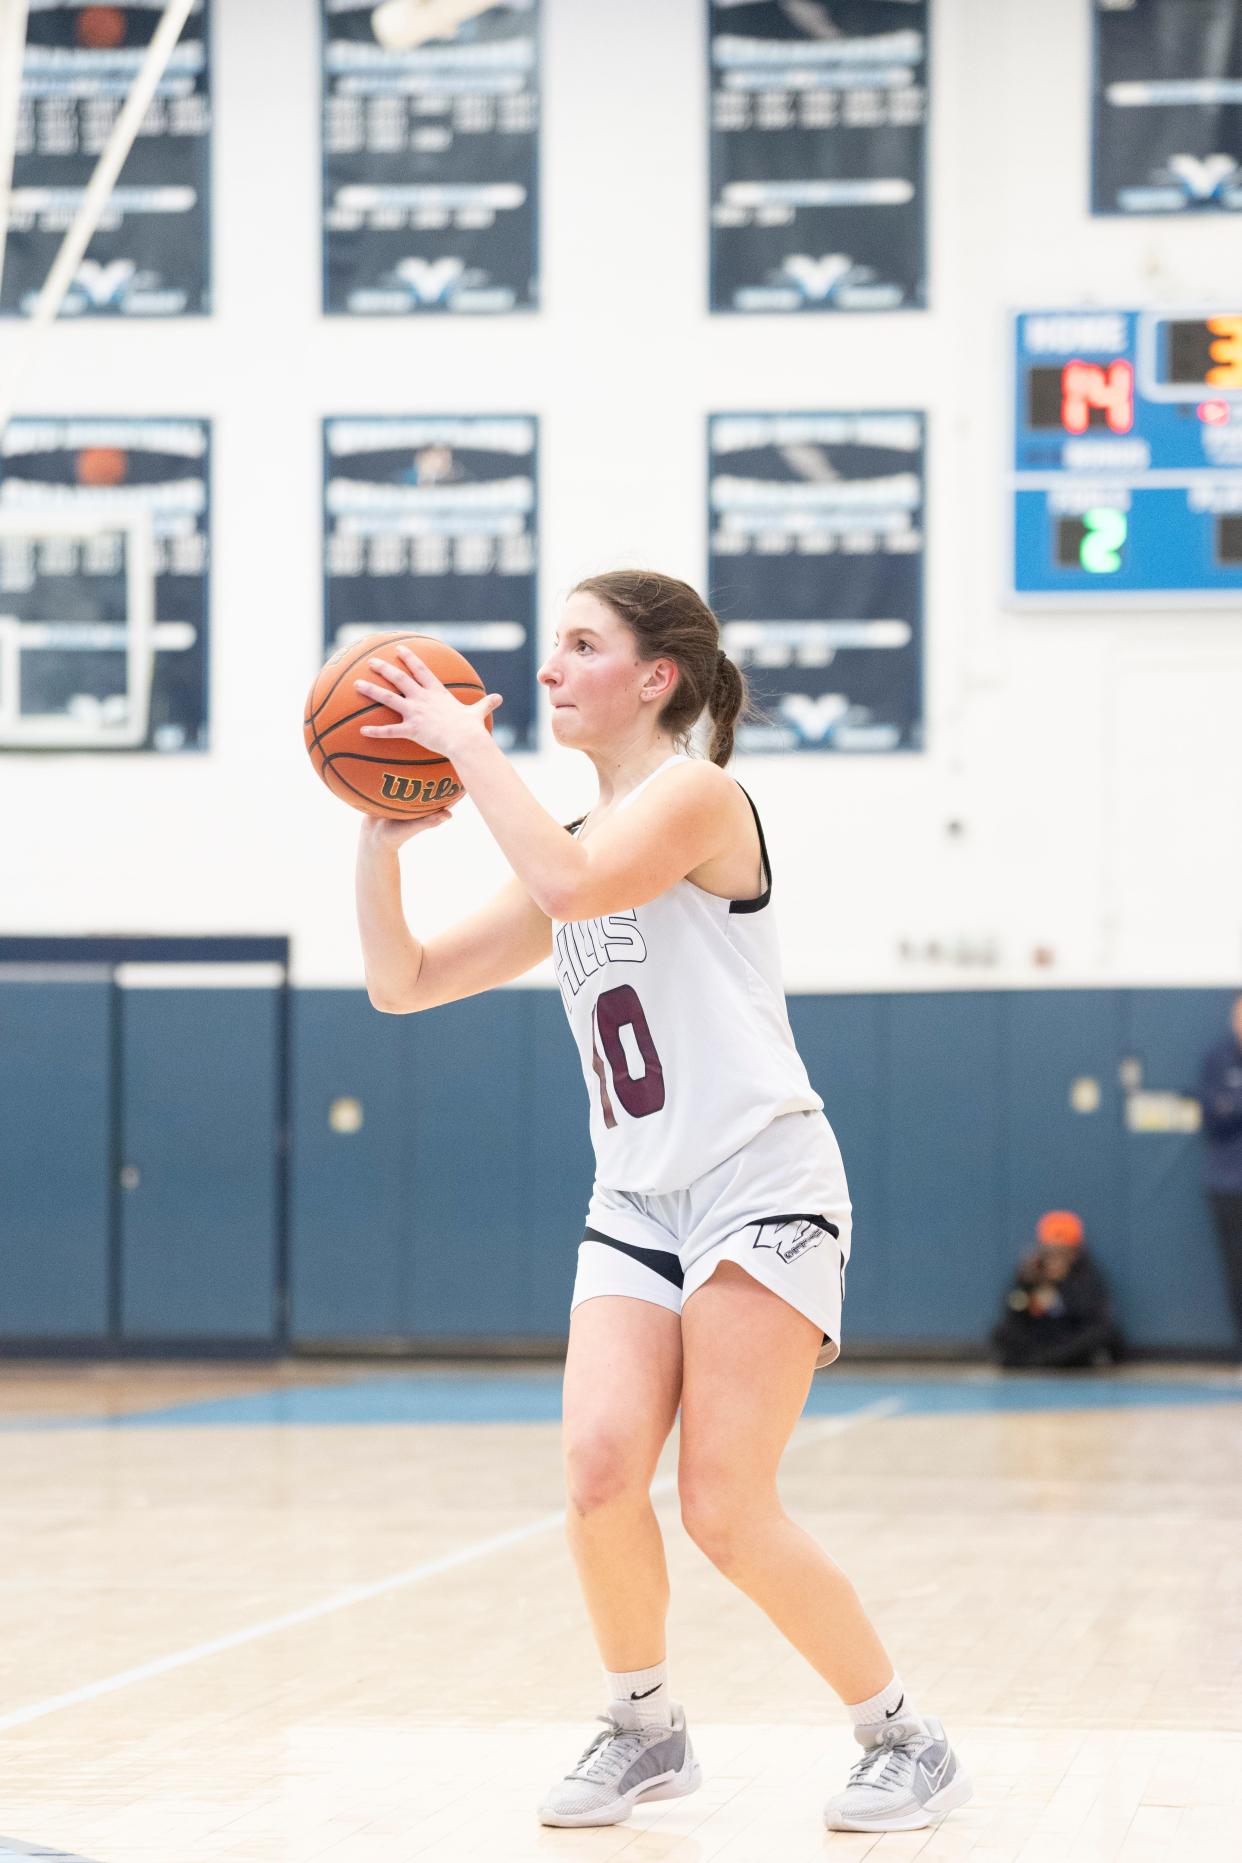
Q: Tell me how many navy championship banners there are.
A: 7